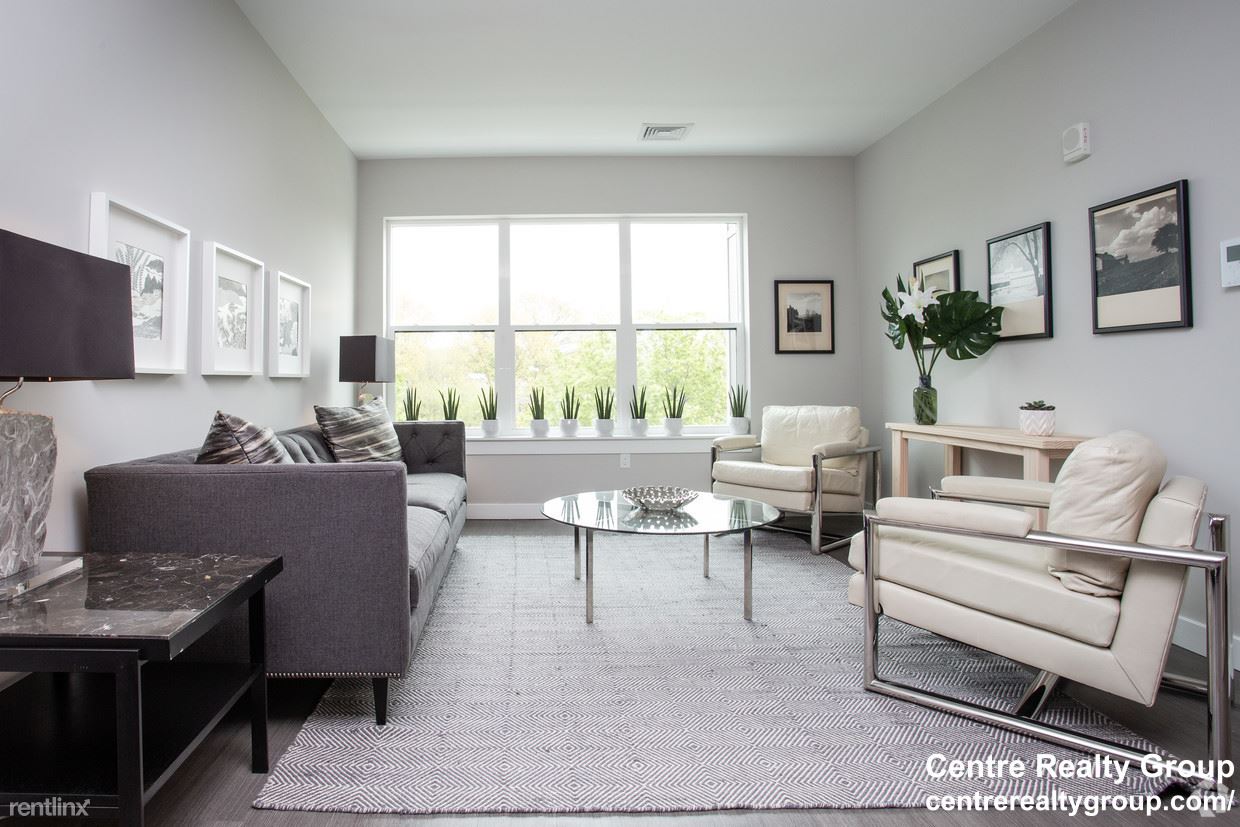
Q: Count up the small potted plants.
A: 10